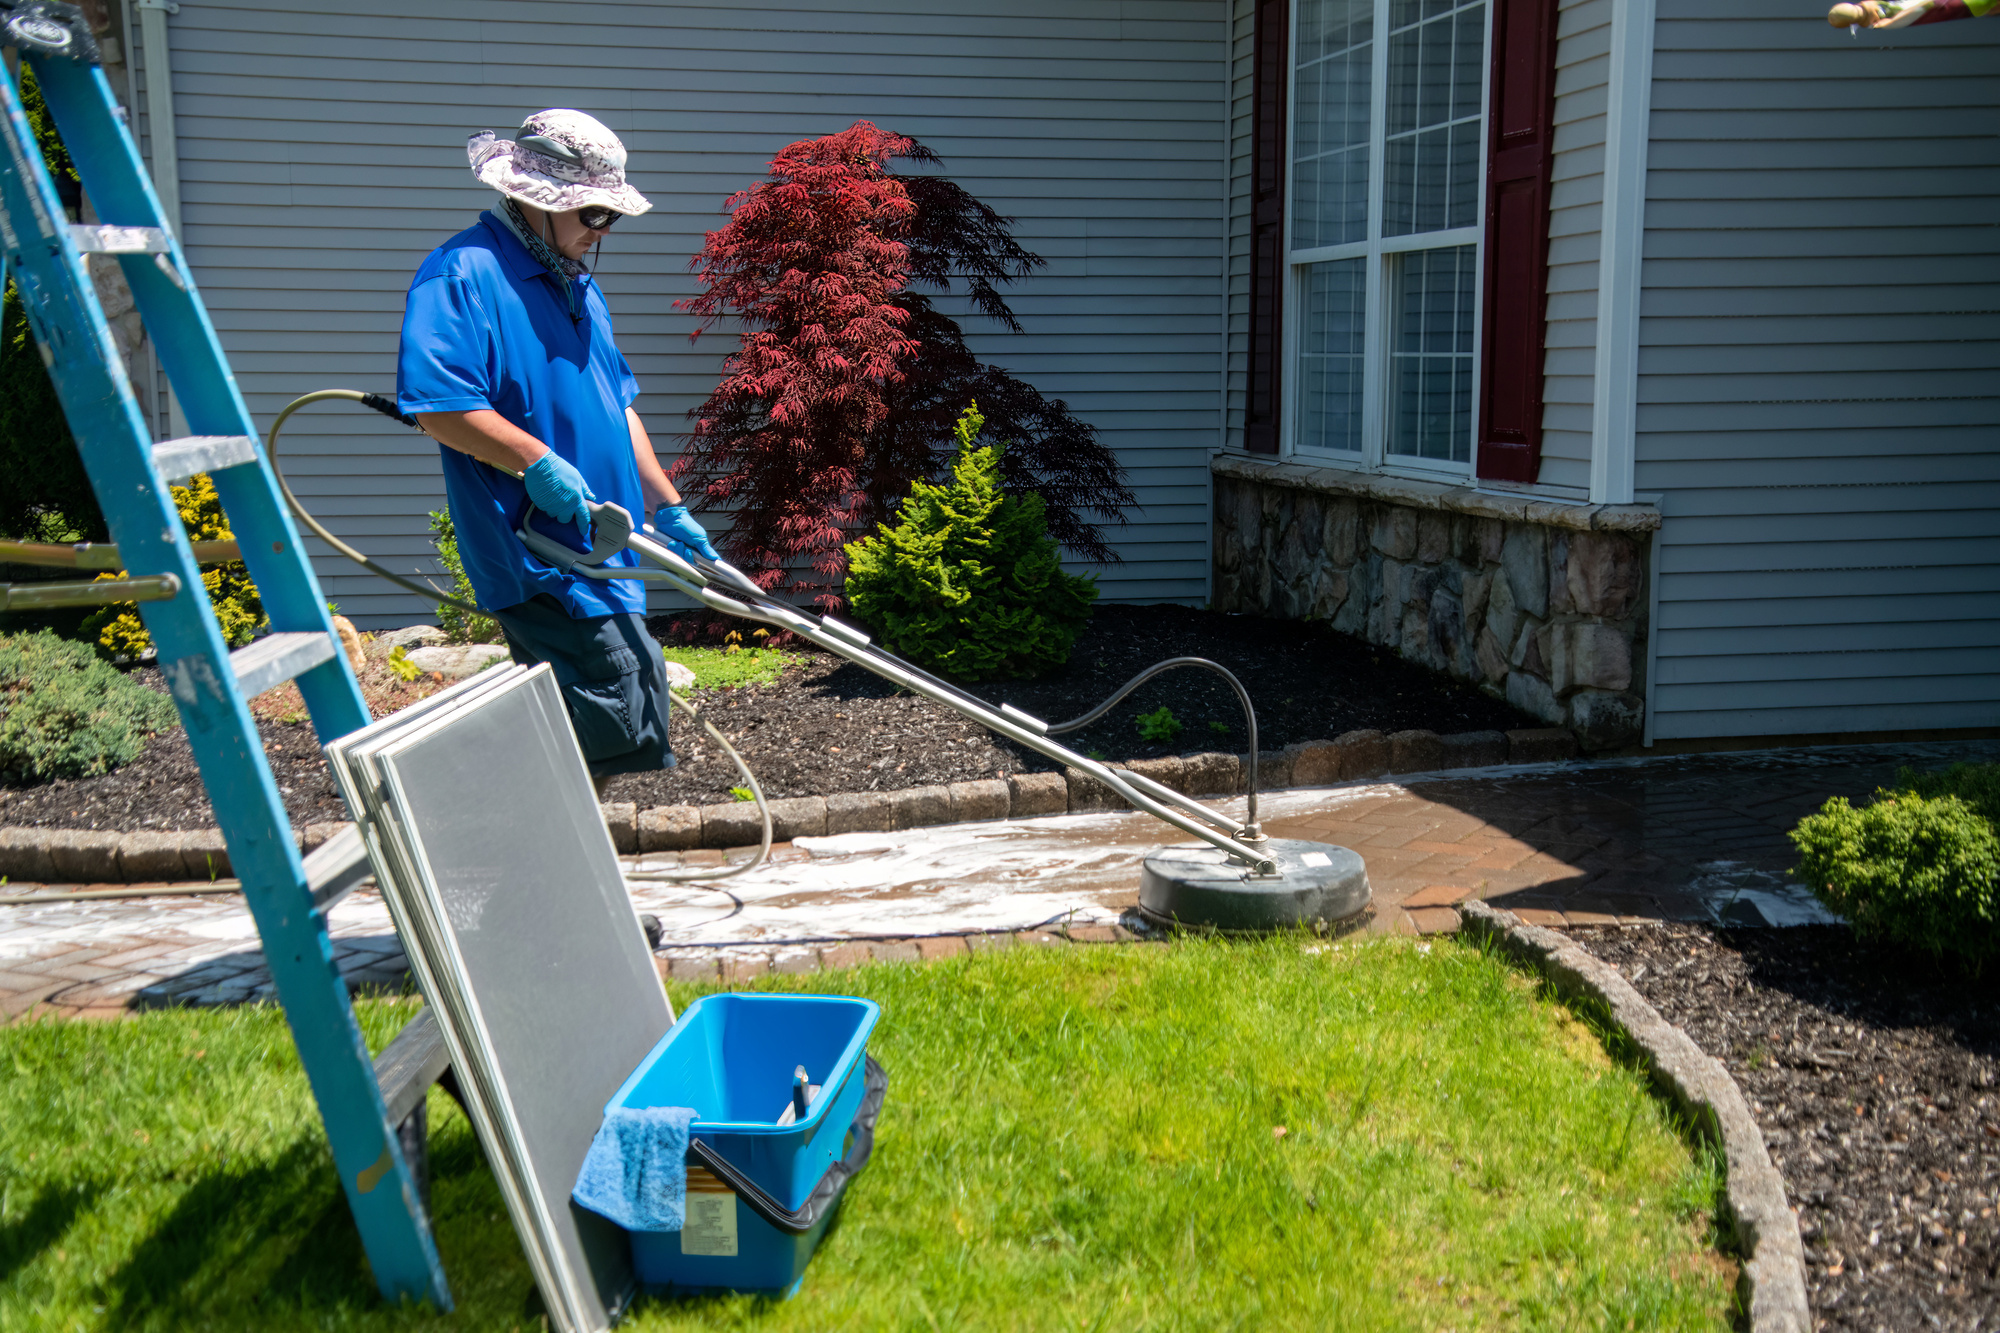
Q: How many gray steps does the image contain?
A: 5